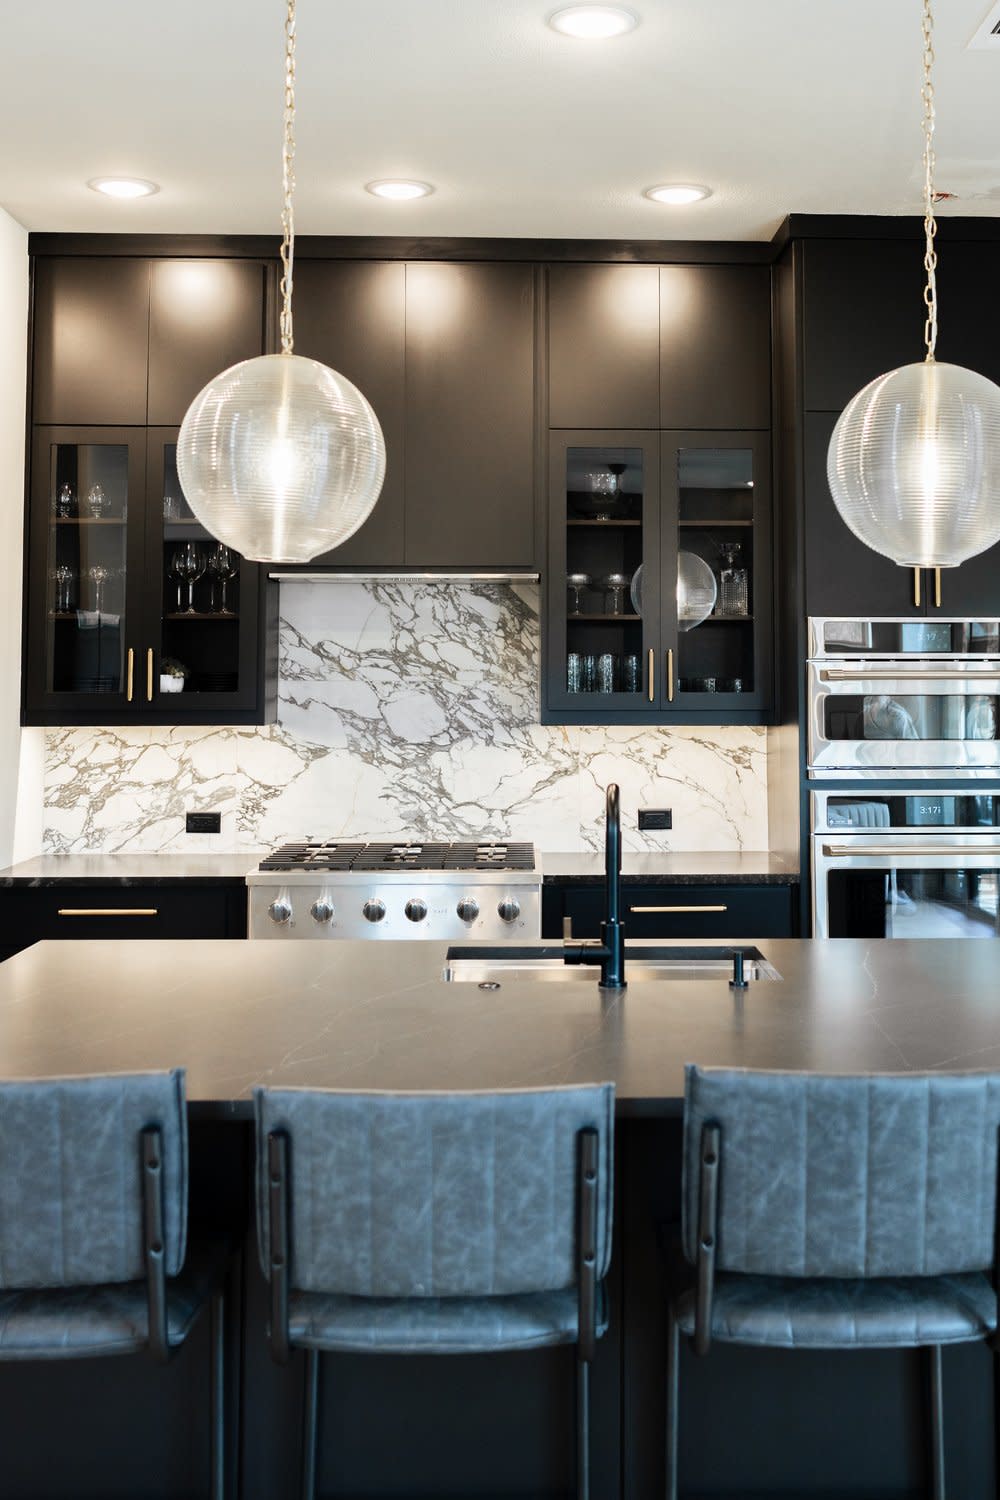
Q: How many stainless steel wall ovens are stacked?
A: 2